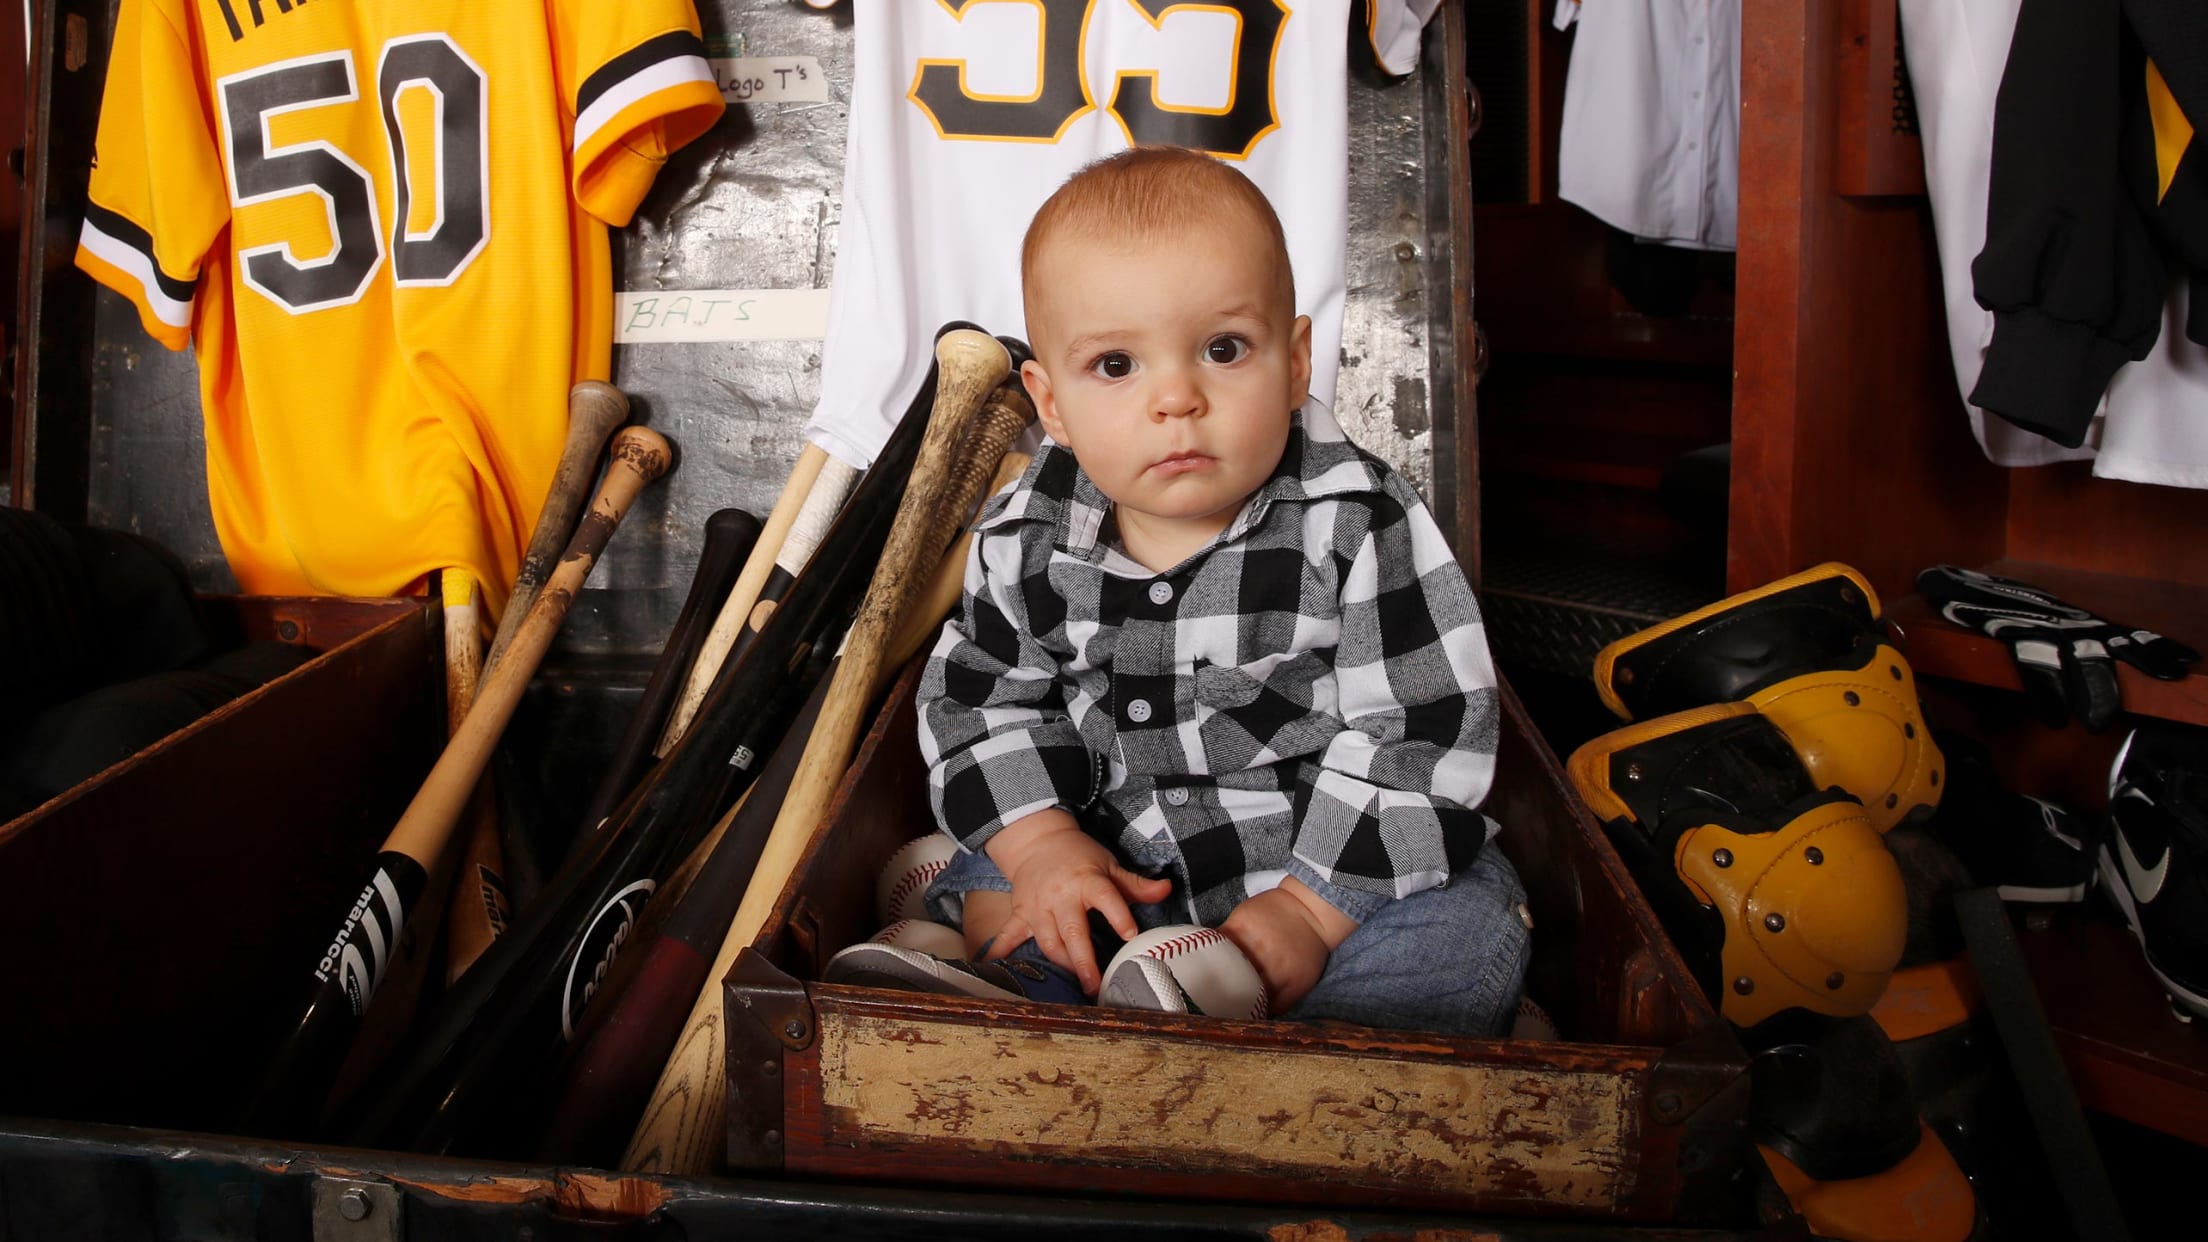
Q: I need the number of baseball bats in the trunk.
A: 11